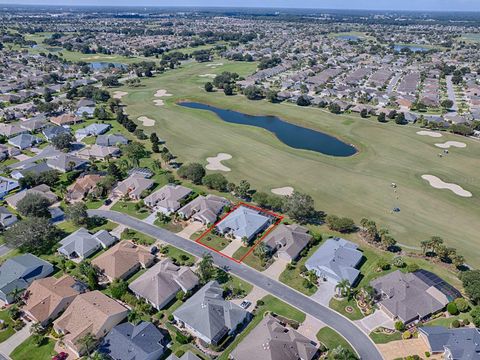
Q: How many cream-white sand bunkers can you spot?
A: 11